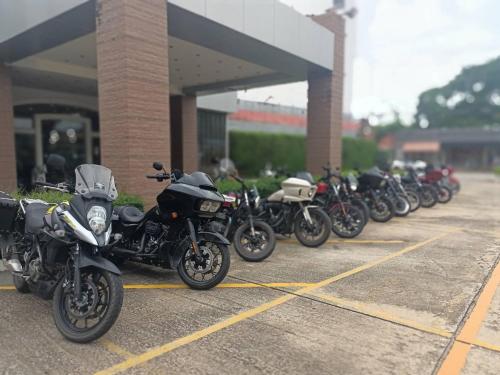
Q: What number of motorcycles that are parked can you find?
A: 12